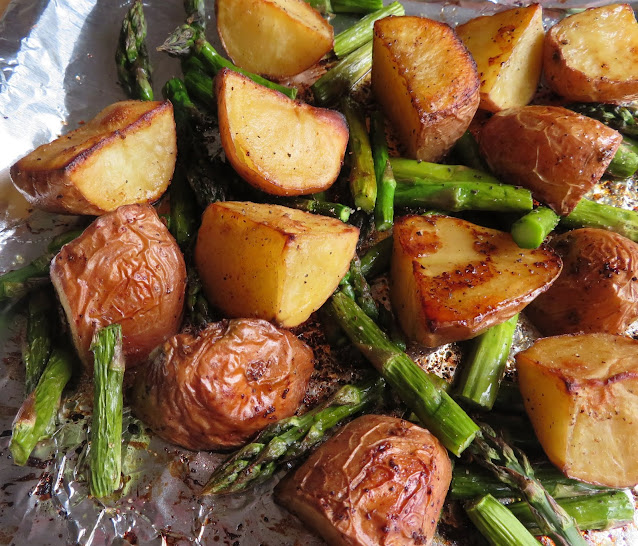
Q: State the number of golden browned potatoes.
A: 14